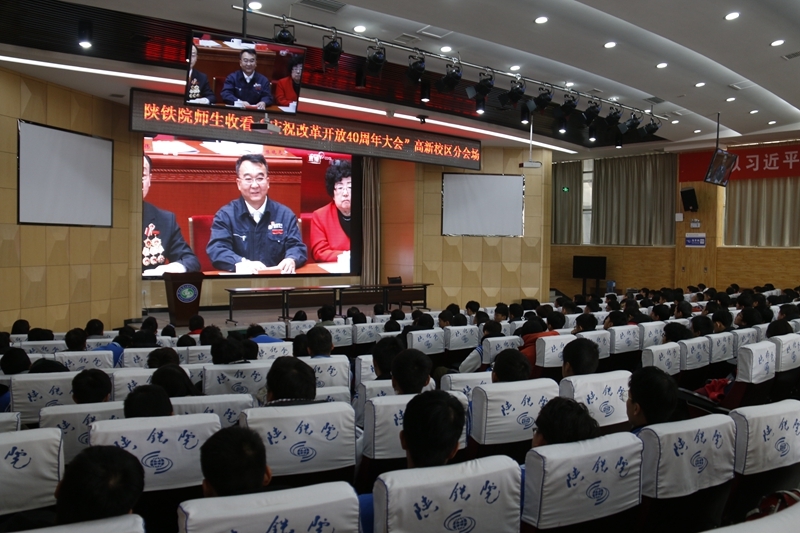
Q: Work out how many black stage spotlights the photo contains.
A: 13